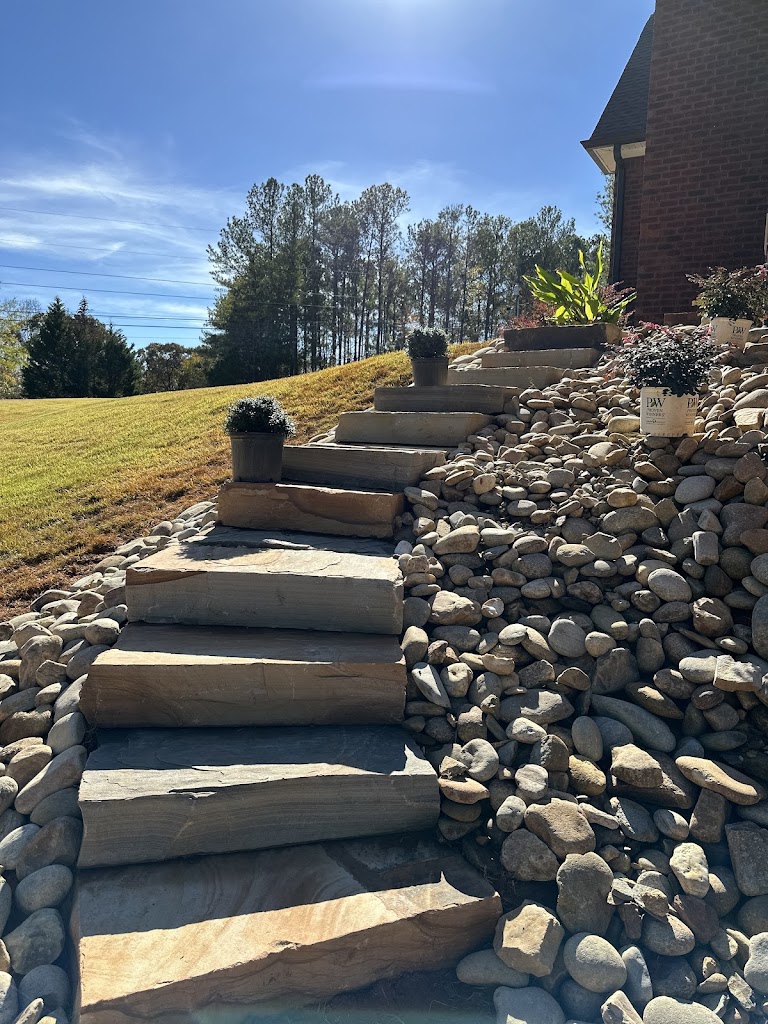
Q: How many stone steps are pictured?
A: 11